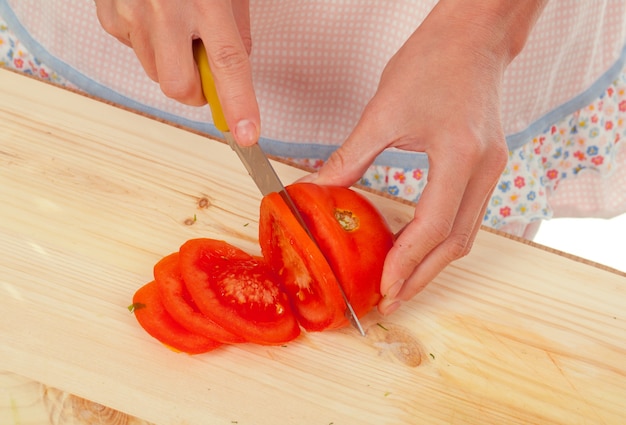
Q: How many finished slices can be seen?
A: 3